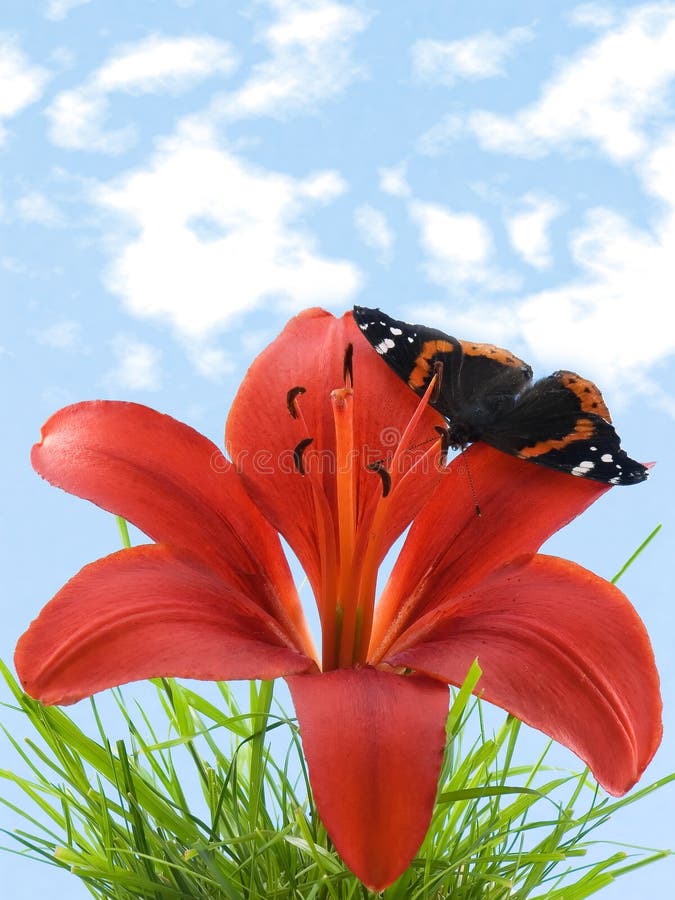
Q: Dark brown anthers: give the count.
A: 6